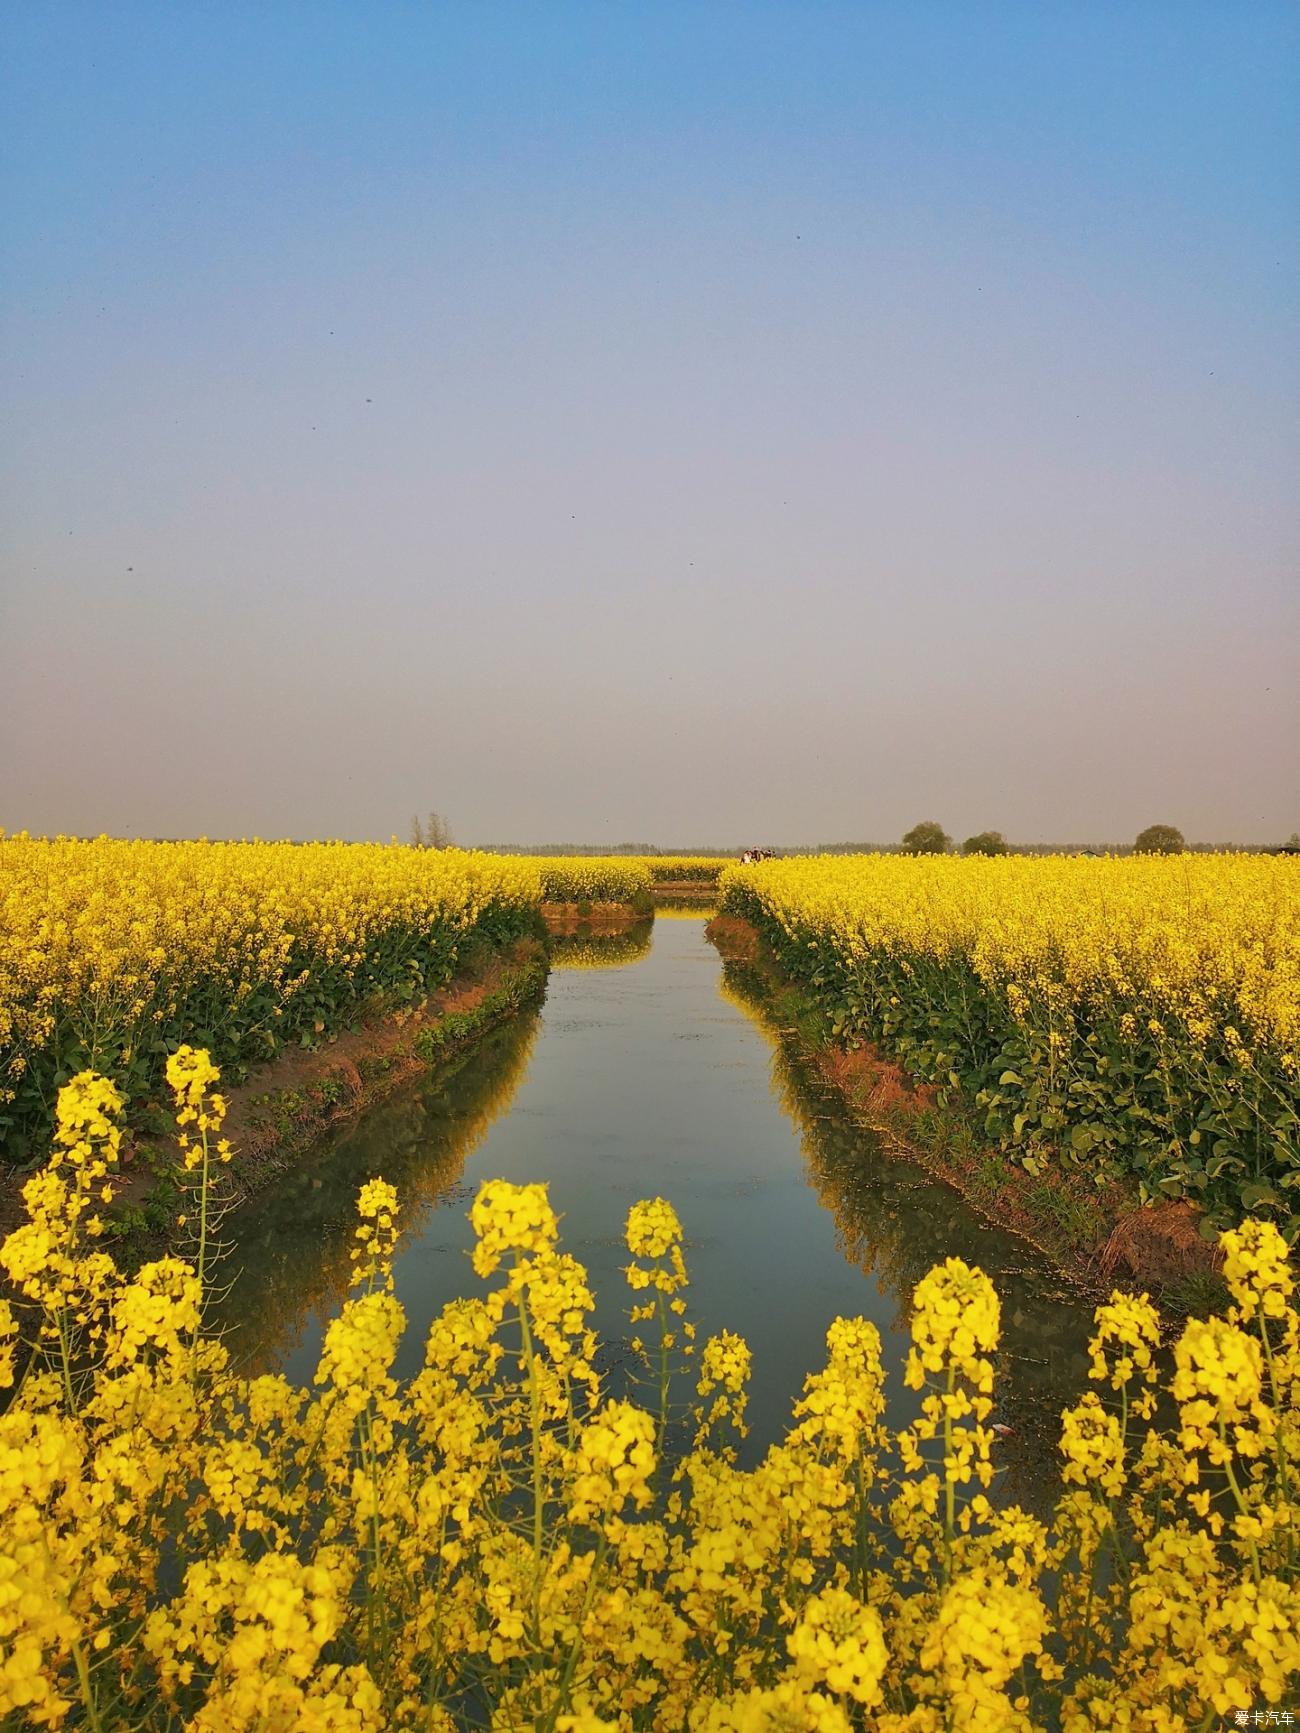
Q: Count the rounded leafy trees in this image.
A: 3